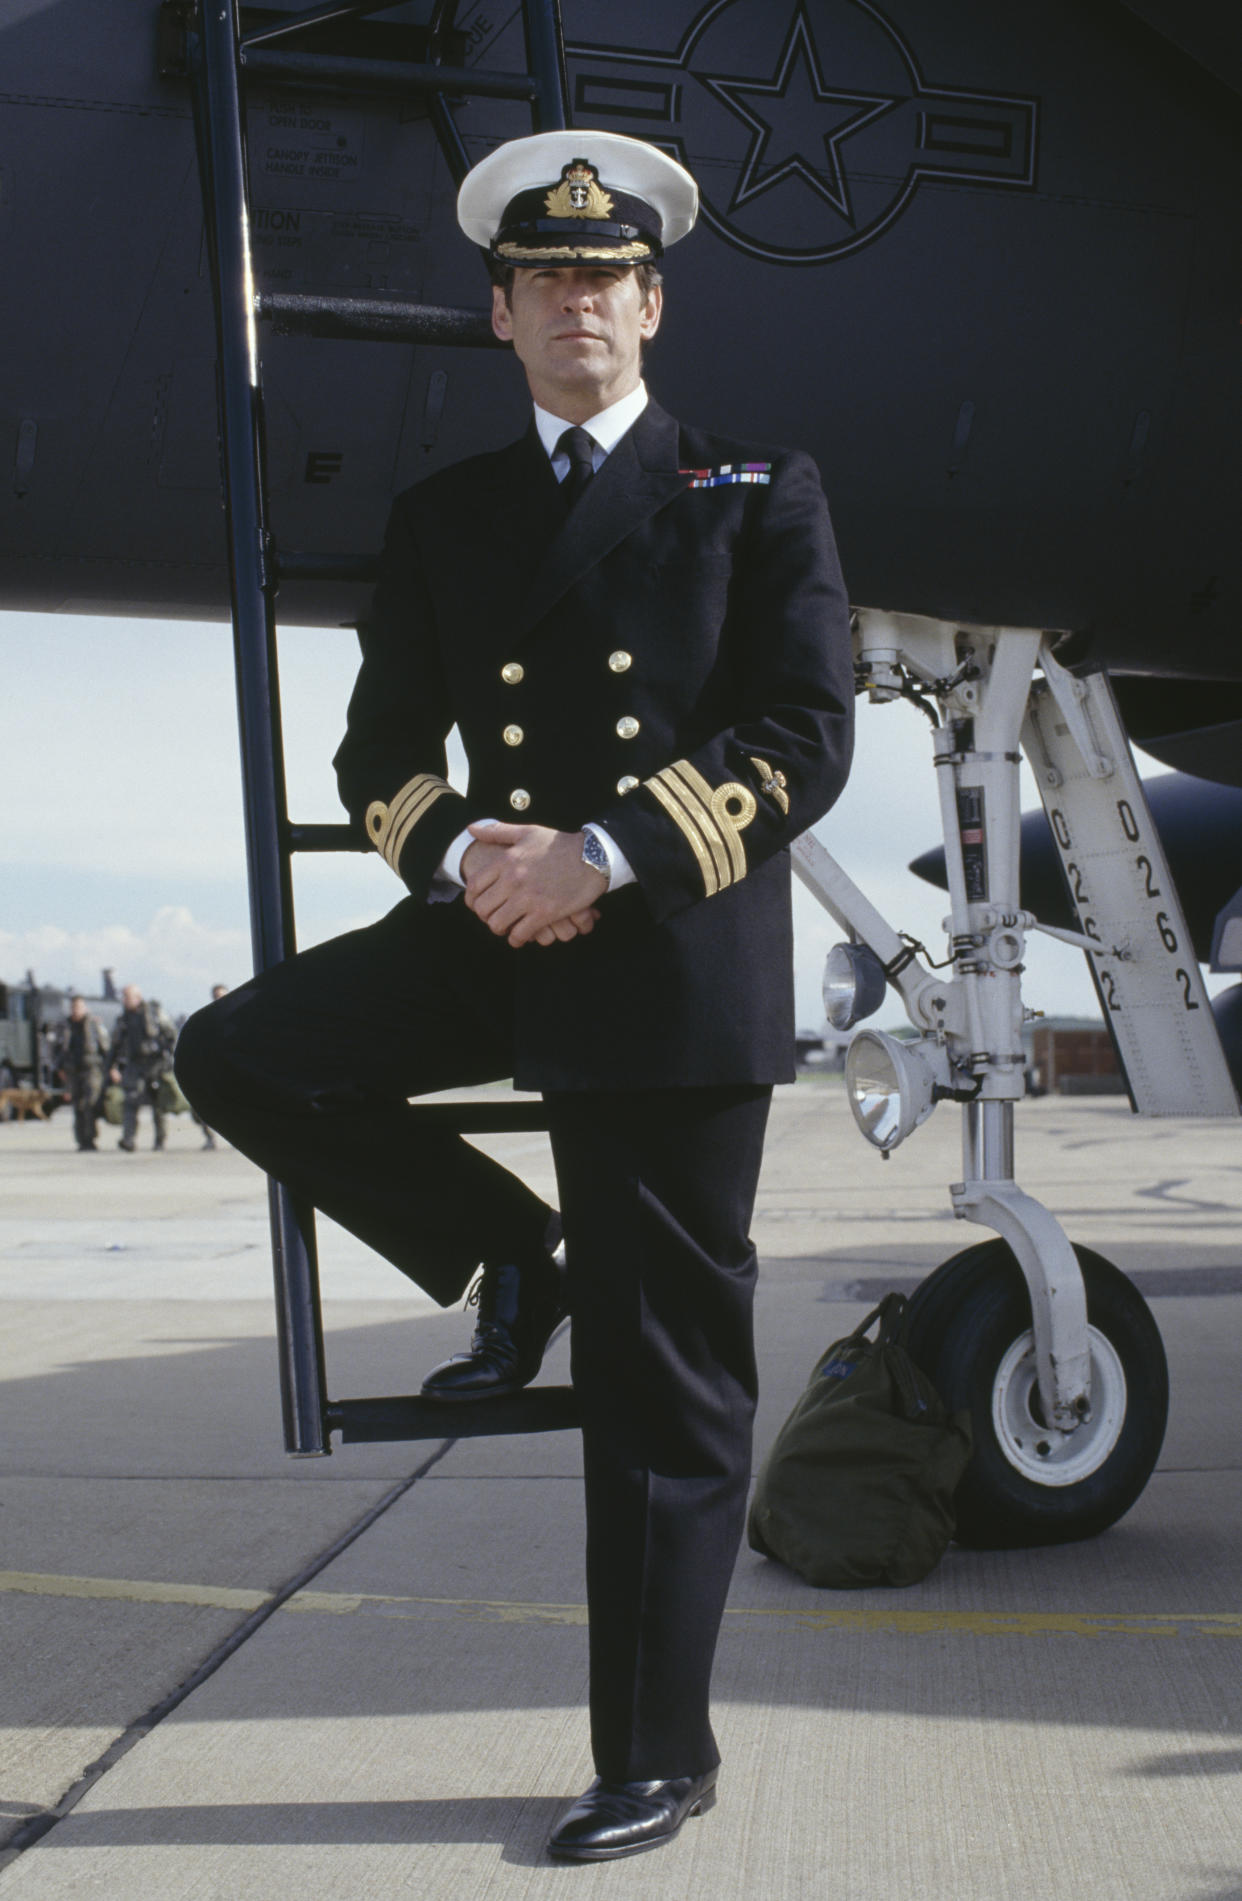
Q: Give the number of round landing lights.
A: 2